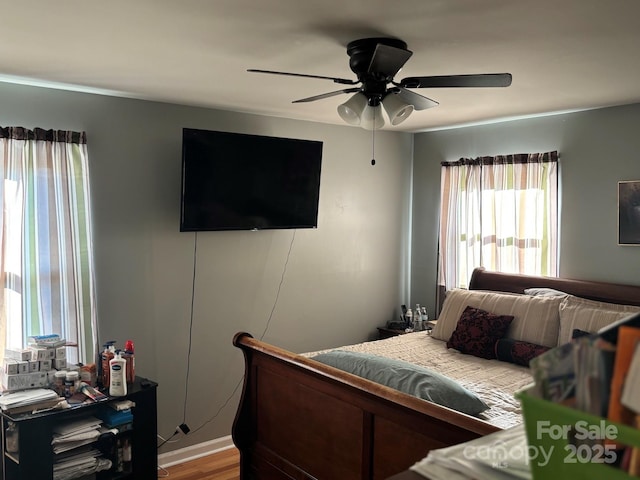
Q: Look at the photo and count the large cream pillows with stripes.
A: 2